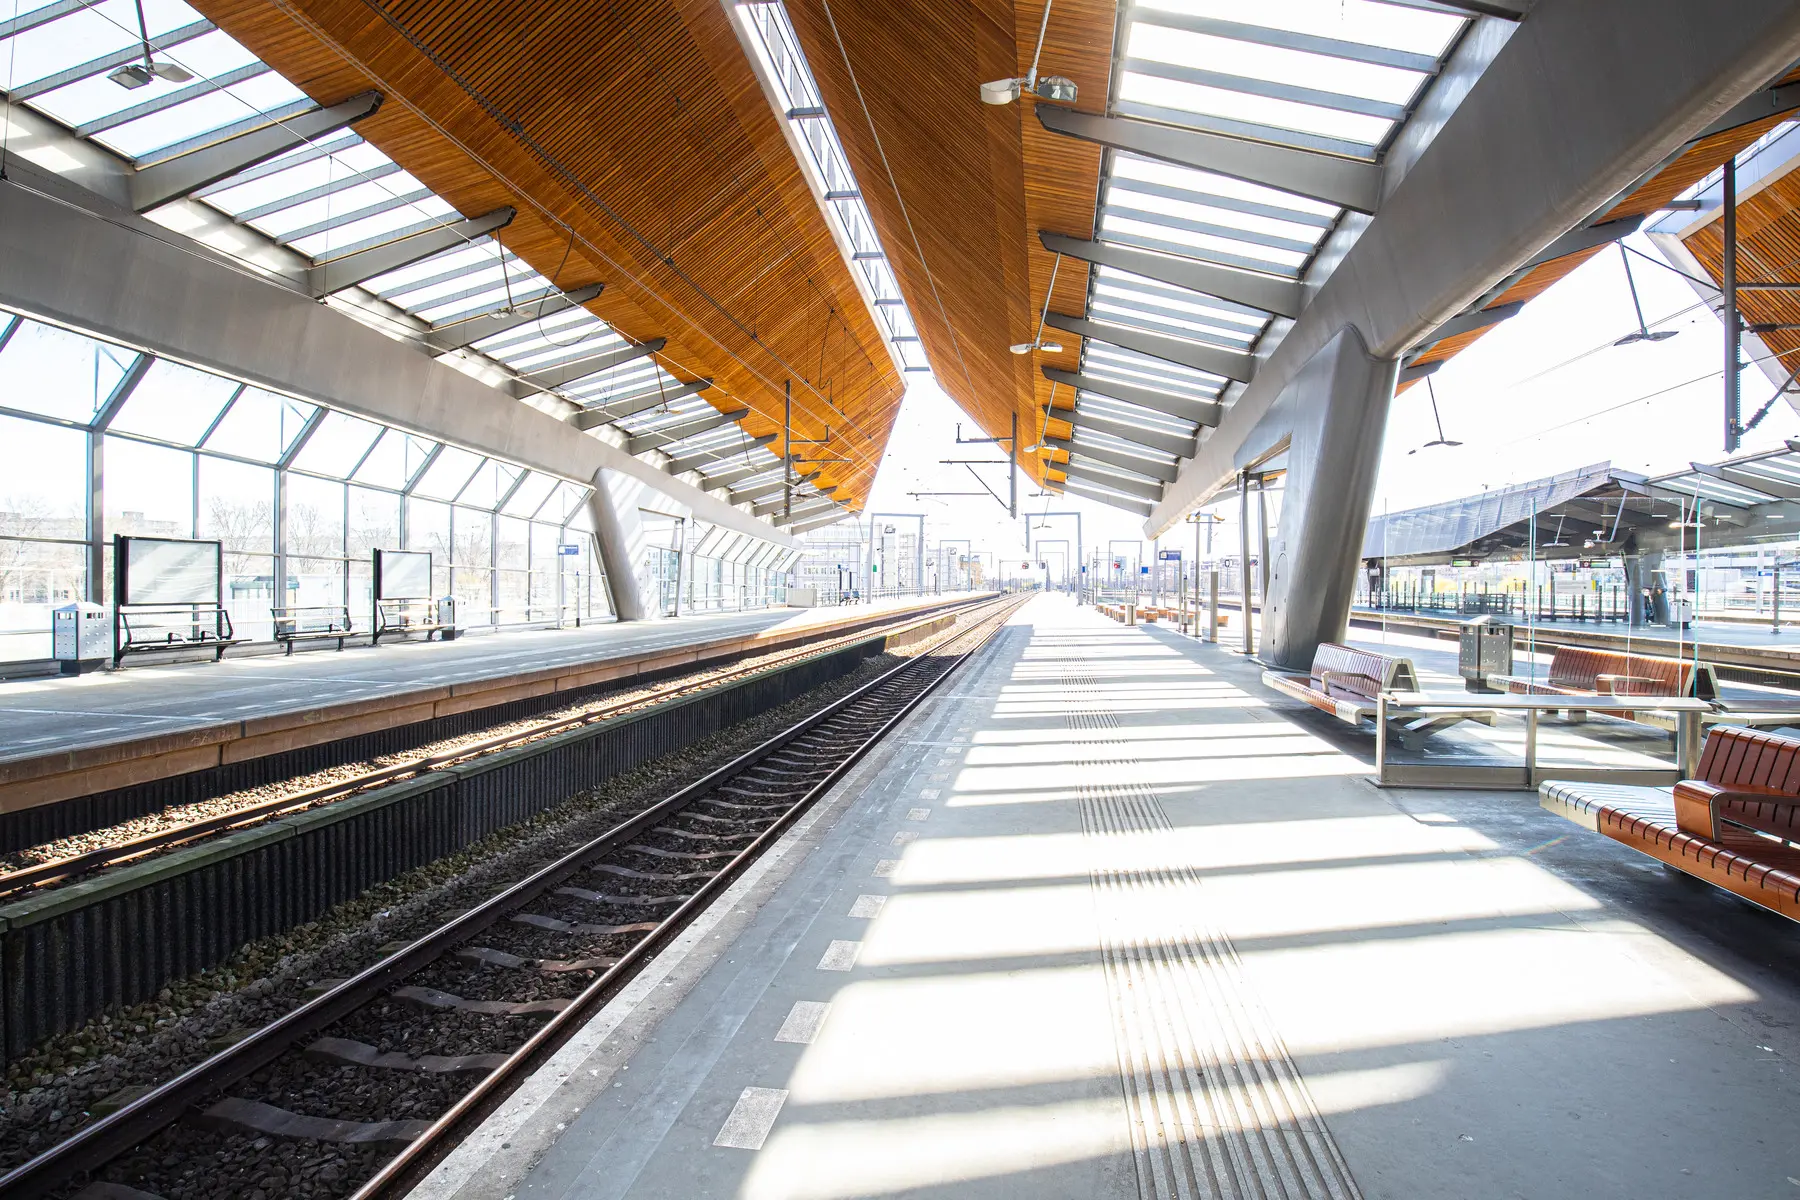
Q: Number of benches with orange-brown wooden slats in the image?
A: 3